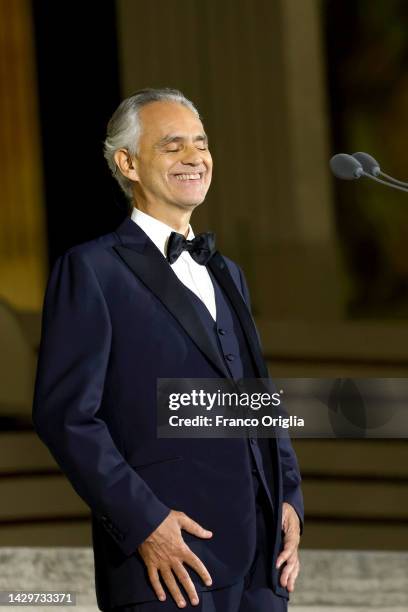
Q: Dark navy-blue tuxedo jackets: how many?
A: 1